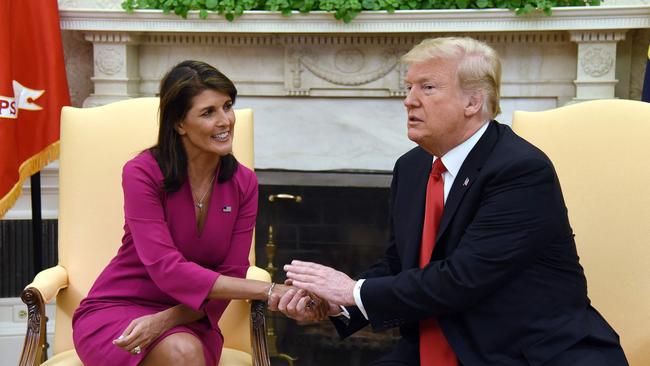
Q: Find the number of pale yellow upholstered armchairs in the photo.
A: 2